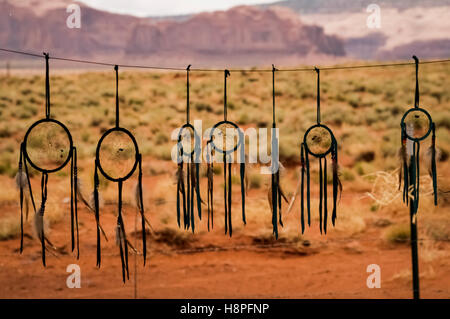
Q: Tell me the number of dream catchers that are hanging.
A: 7